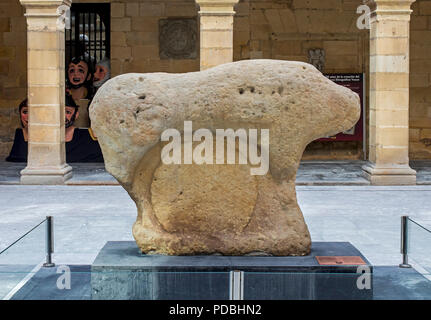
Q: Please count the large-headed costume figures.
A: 4